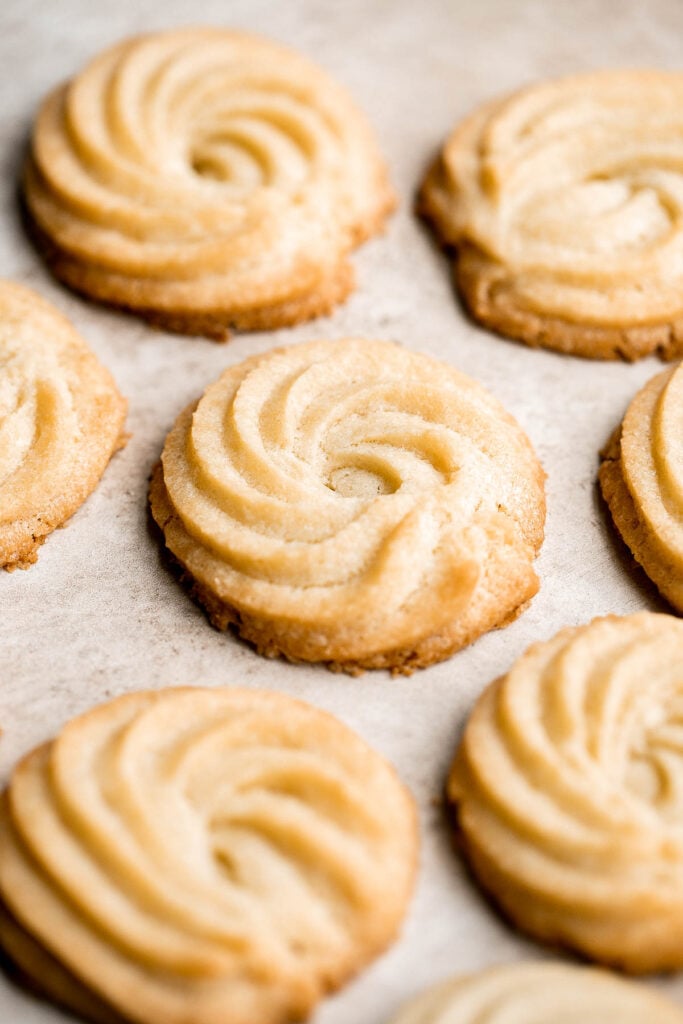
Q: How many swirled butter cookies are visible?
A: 8